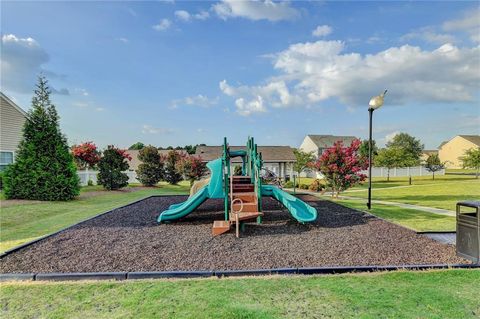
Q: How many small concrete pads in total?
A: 1